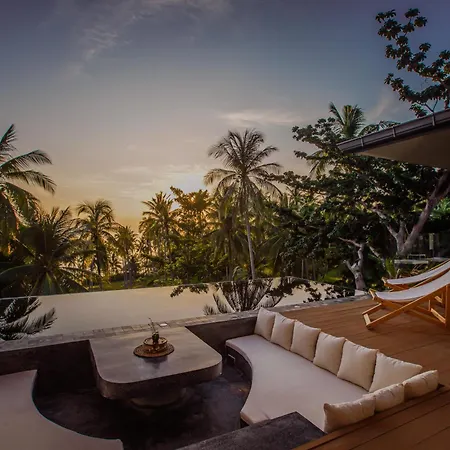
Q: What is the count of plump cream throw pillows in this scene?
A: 9